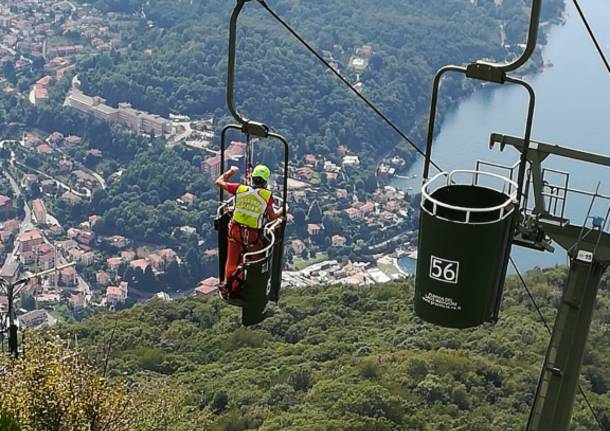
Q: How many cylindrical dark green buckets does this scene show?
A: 2